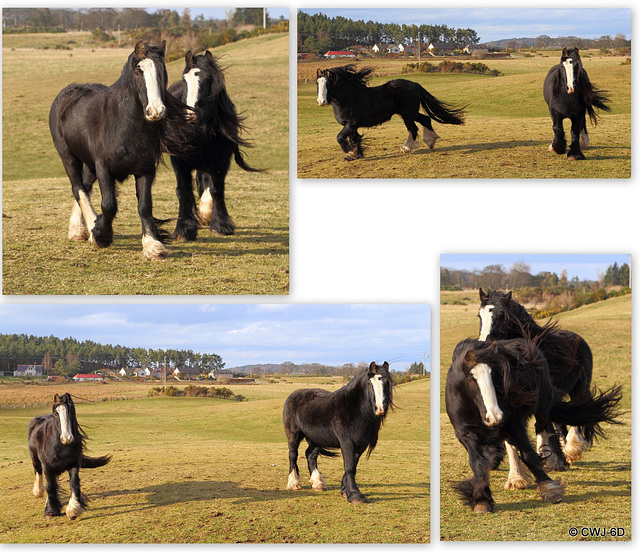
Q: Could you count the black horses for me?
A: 8